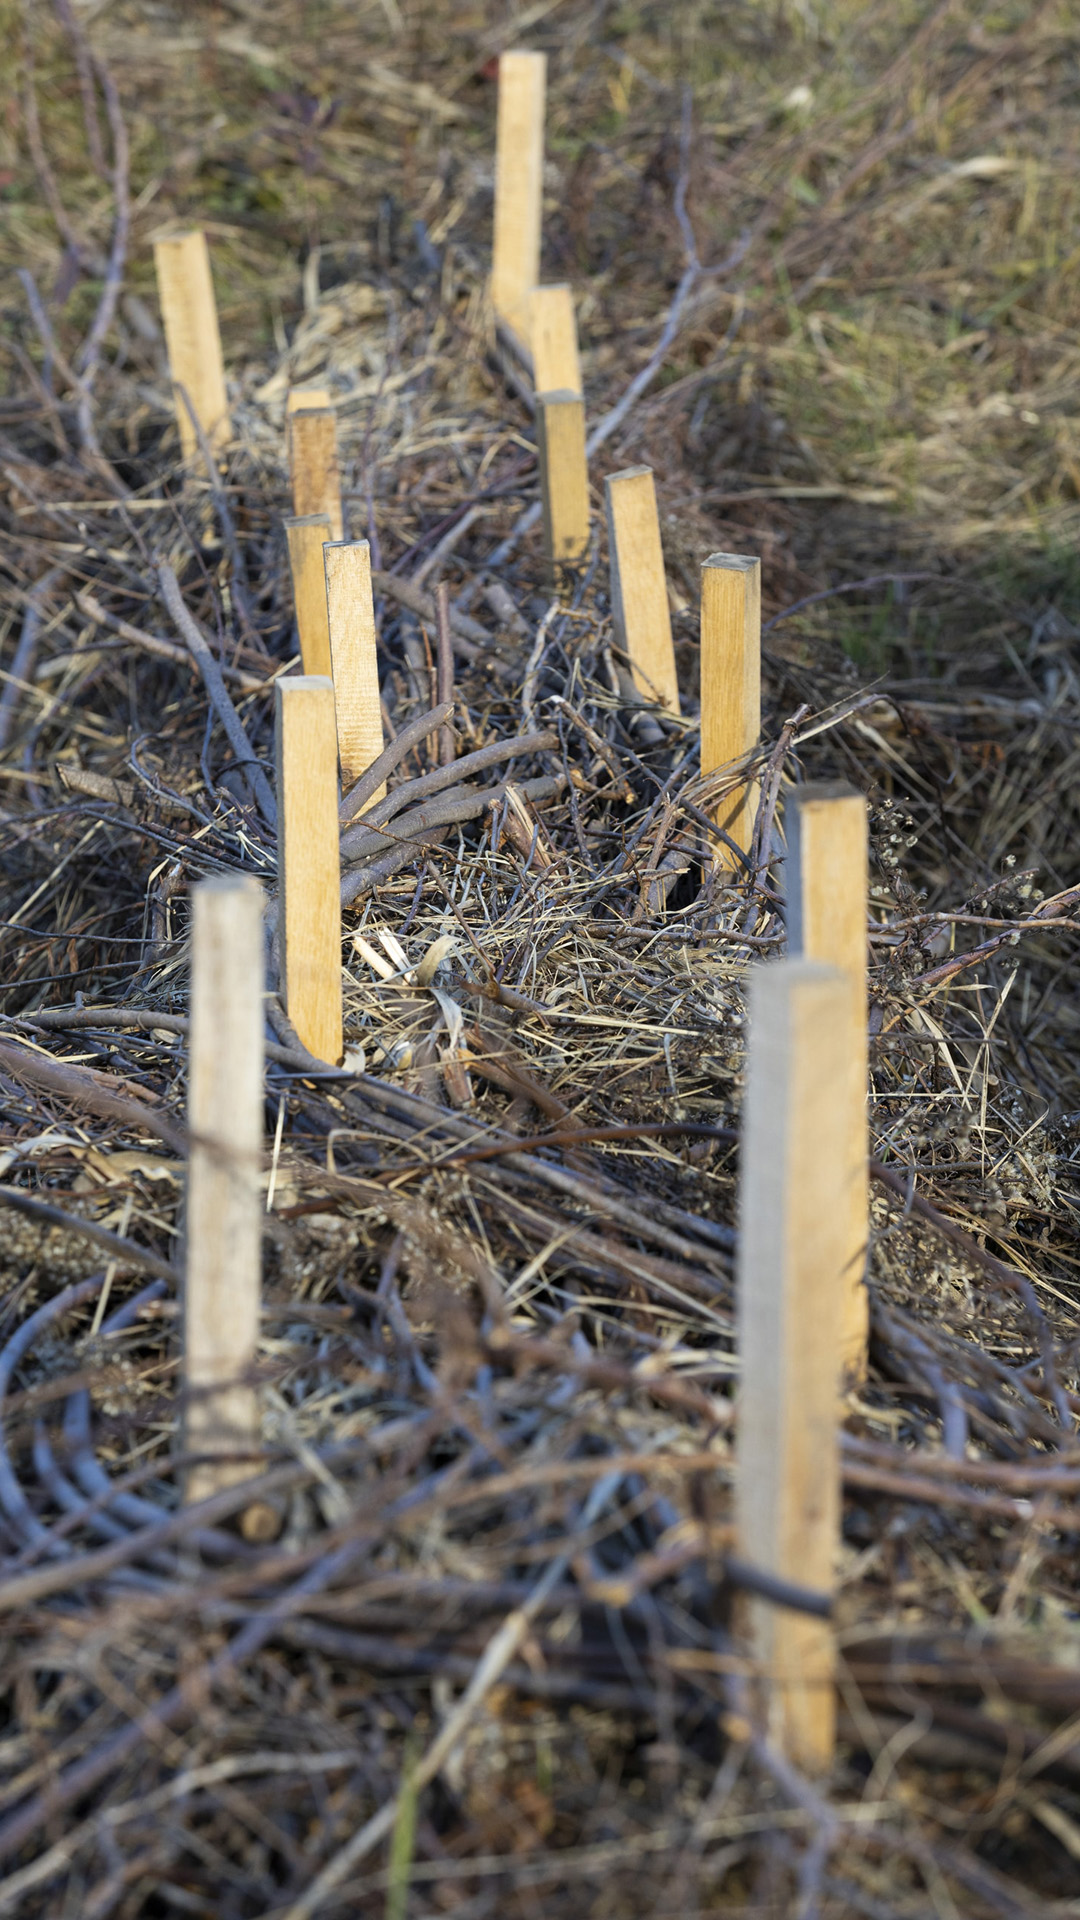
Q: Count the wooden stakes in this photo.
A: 14